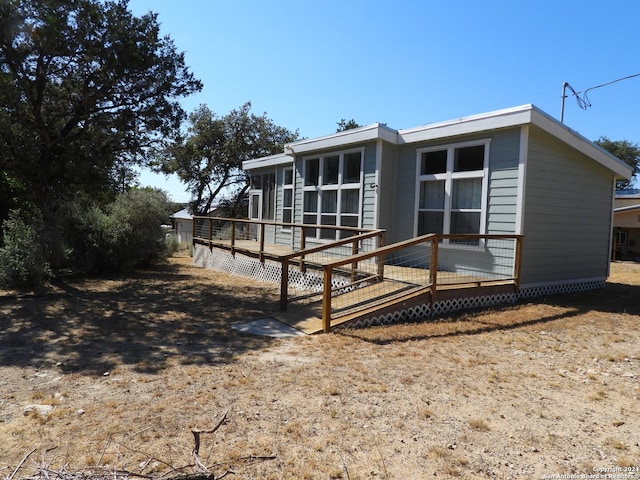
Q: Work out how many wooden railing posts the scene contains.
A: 11